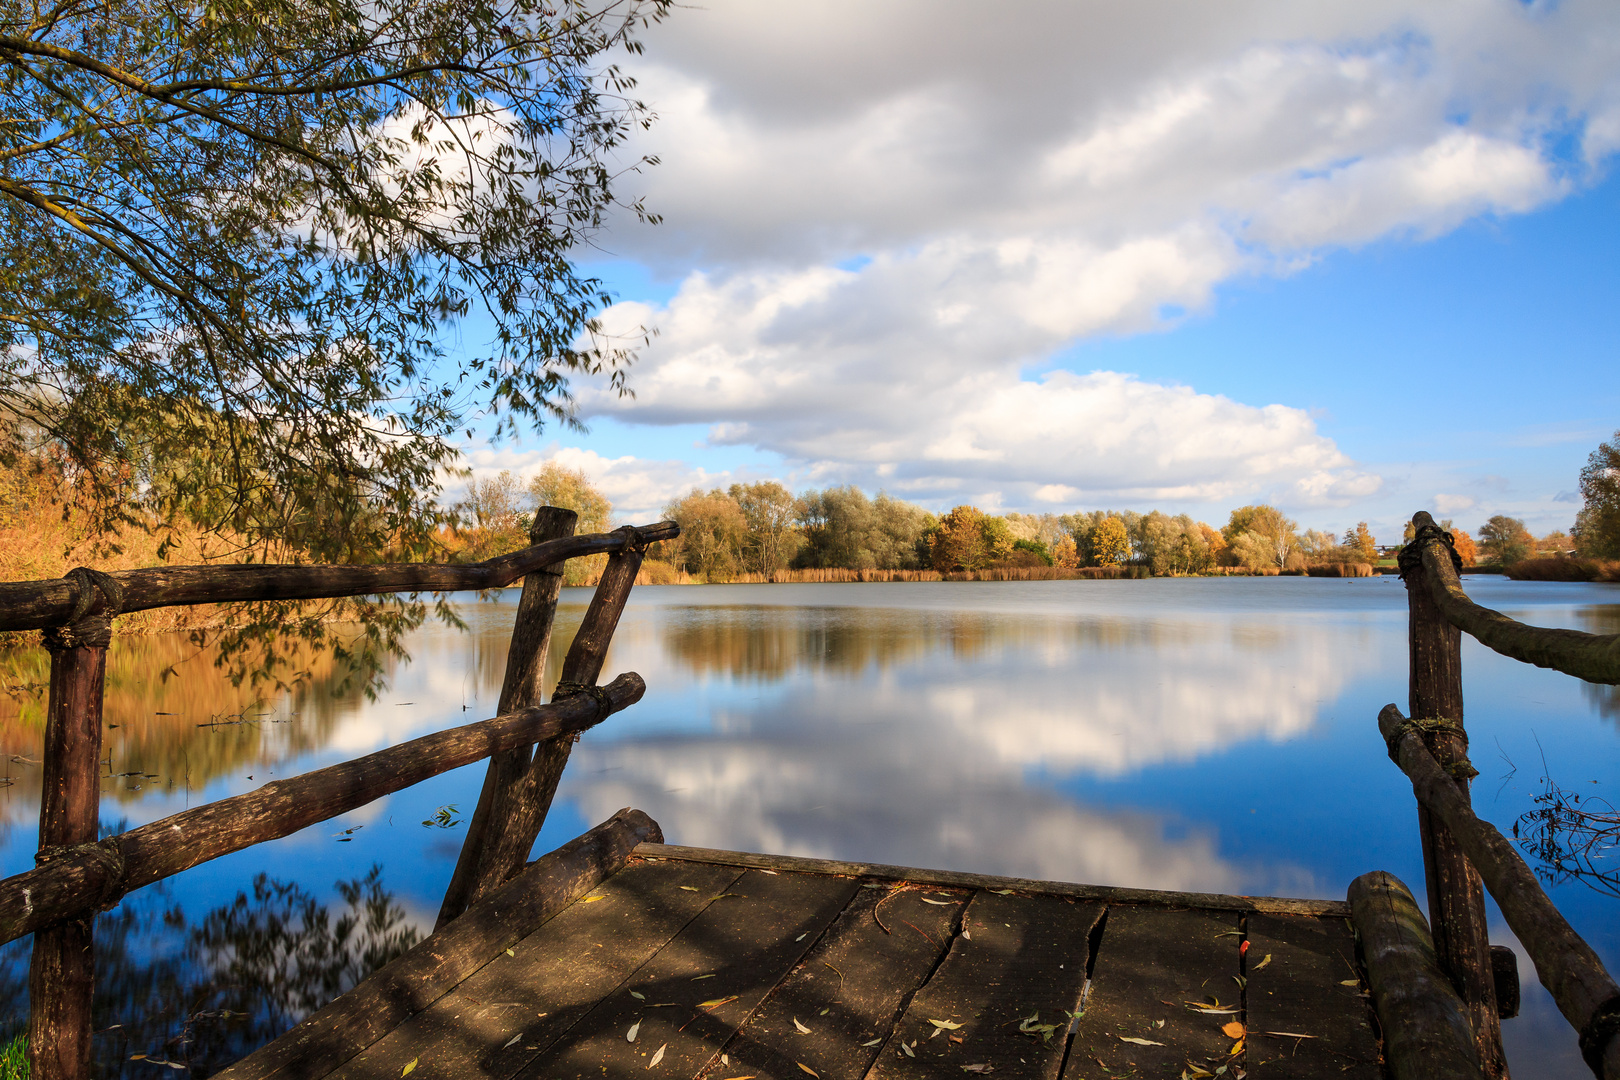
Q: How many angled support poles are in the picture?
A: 2